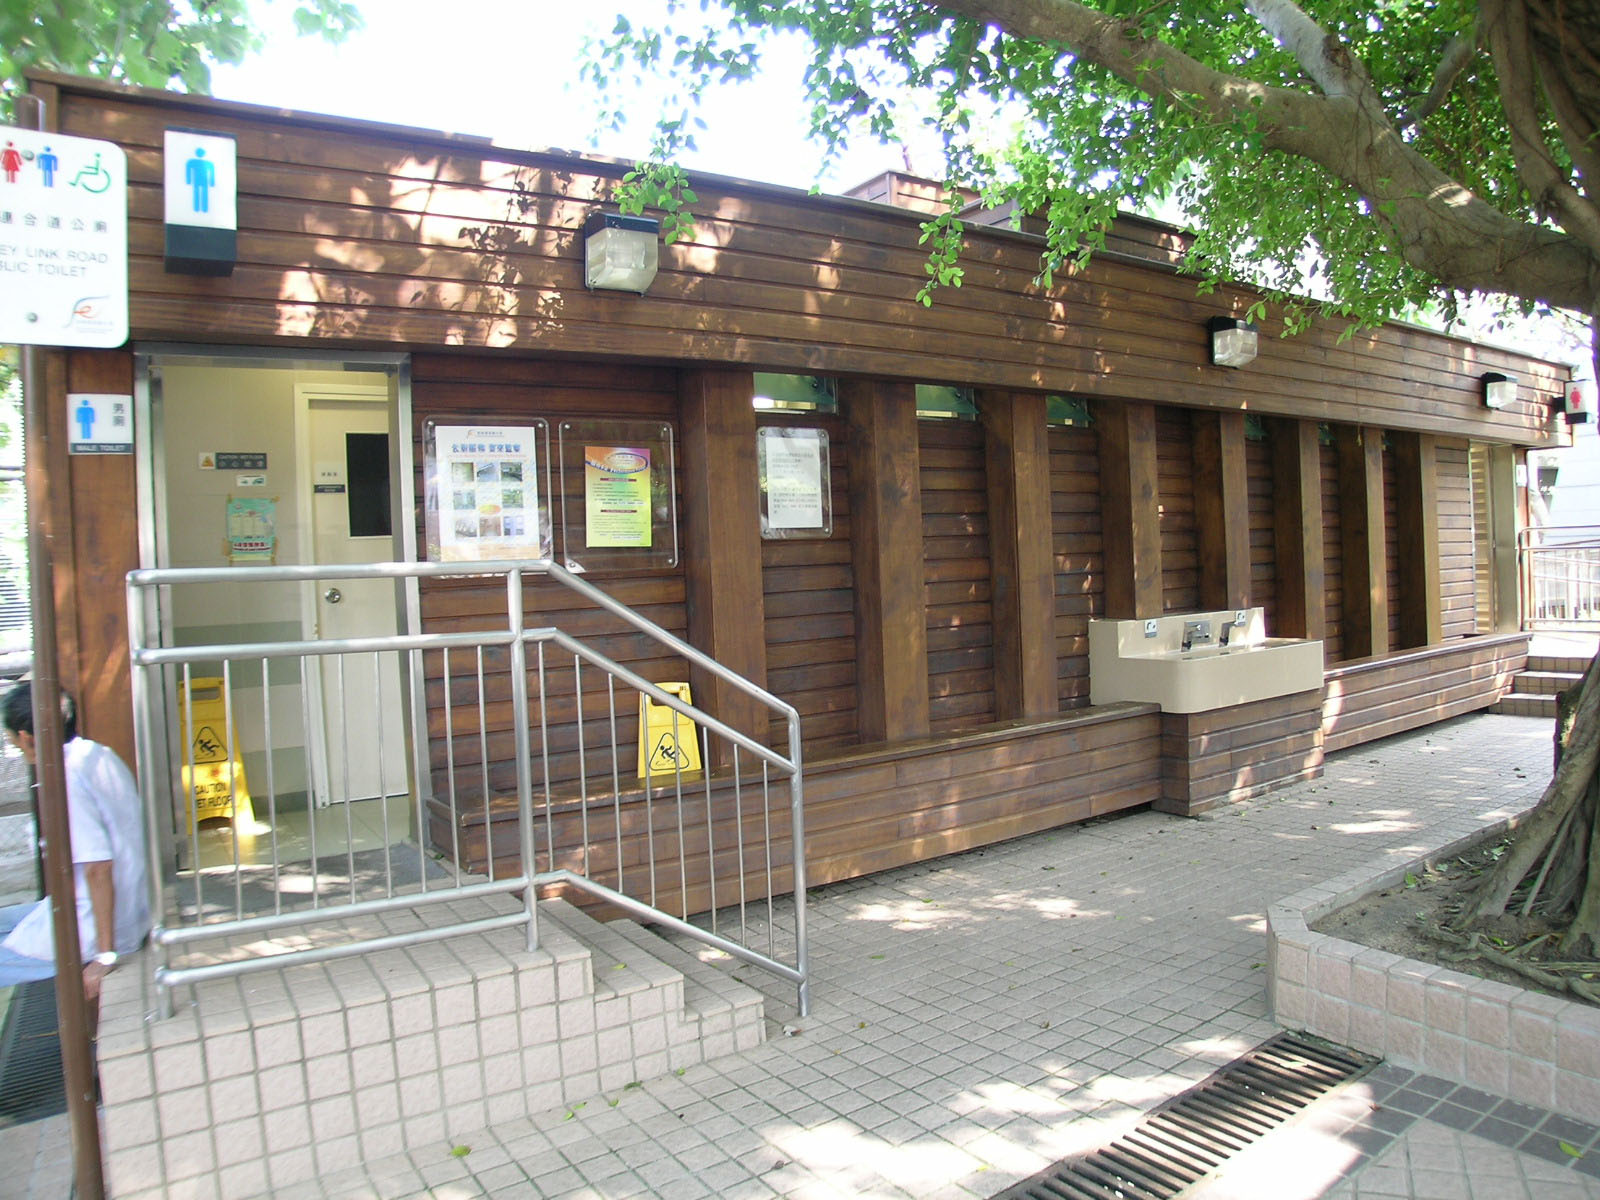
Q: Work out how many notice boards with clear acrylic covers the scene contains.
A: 3